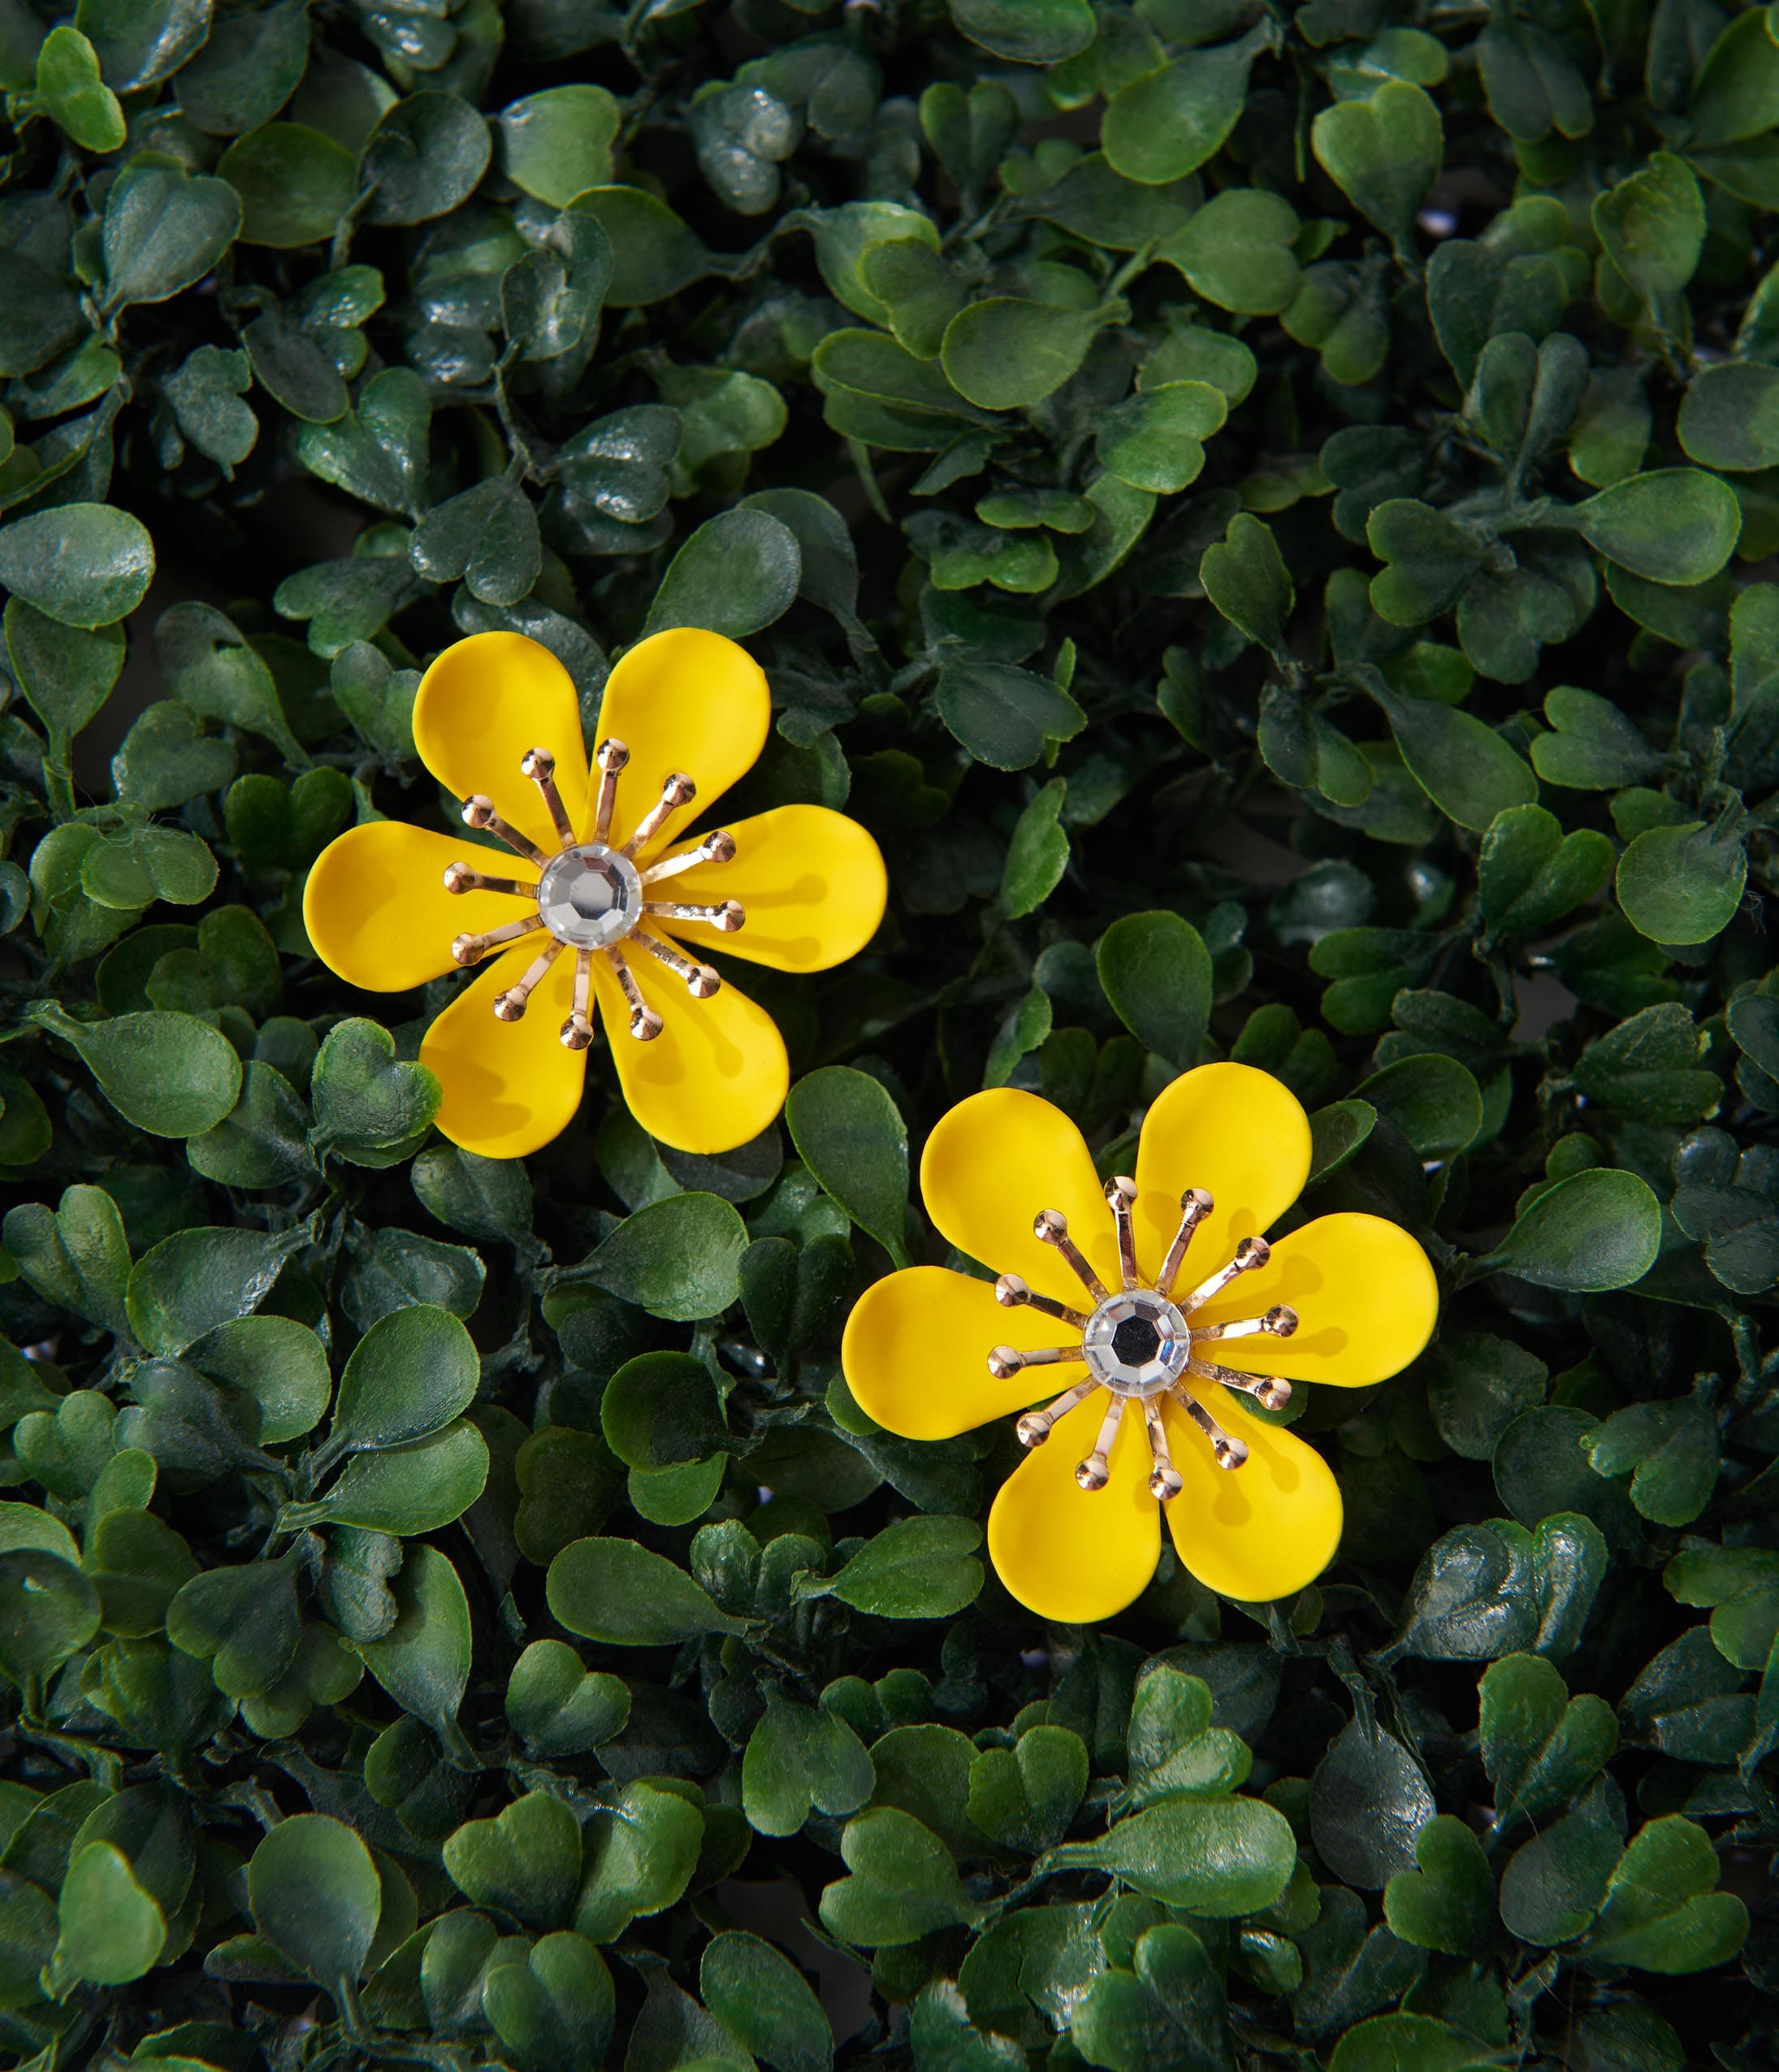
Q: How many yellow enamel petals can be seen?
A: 12